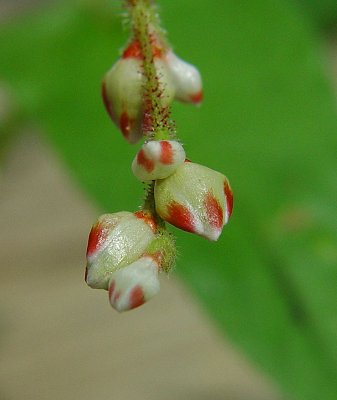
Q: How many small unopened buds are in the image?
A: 6